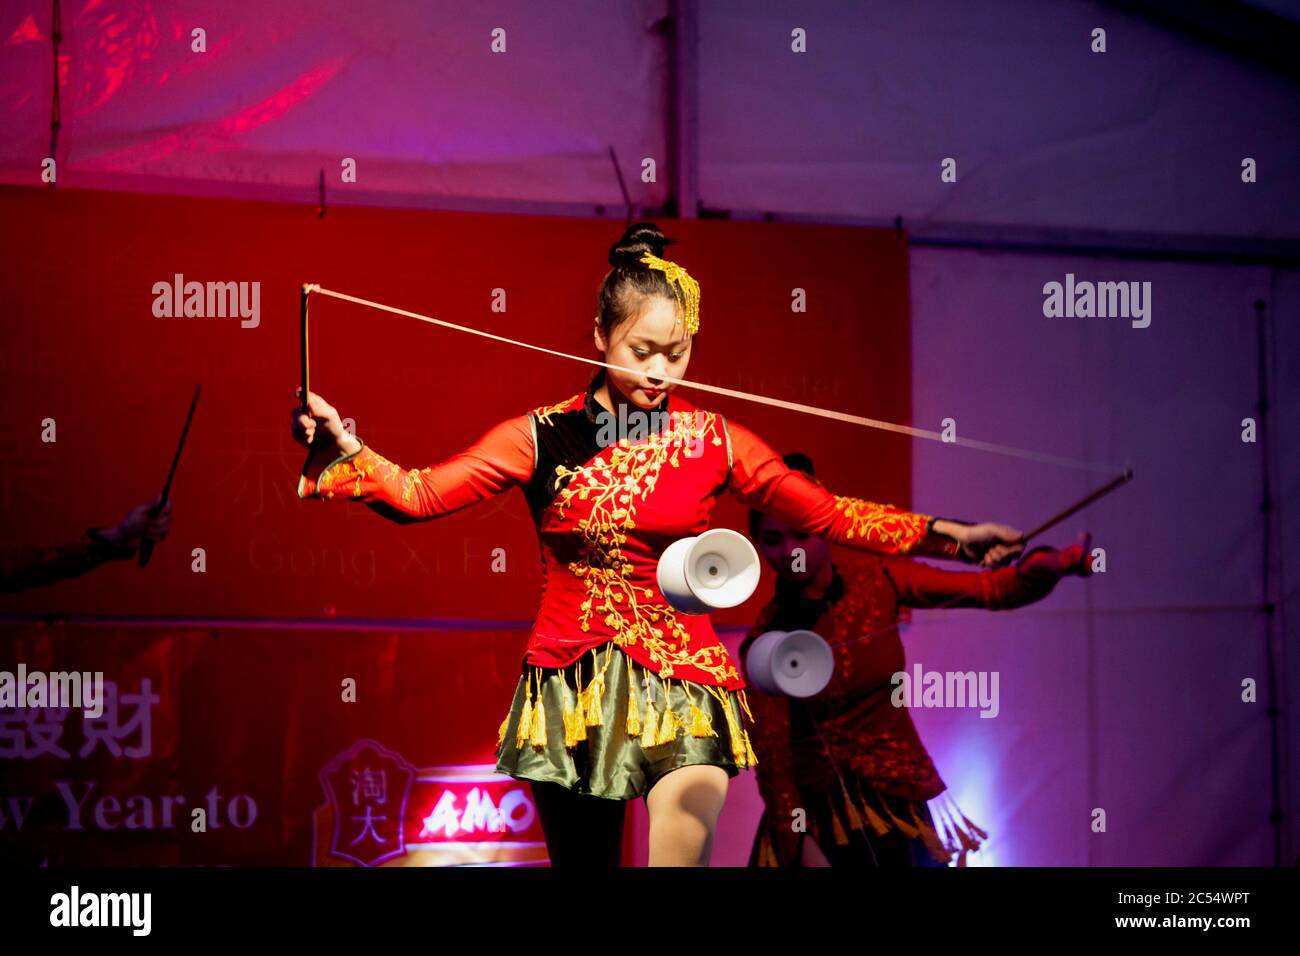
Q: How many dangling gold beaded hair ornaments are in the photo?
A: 1